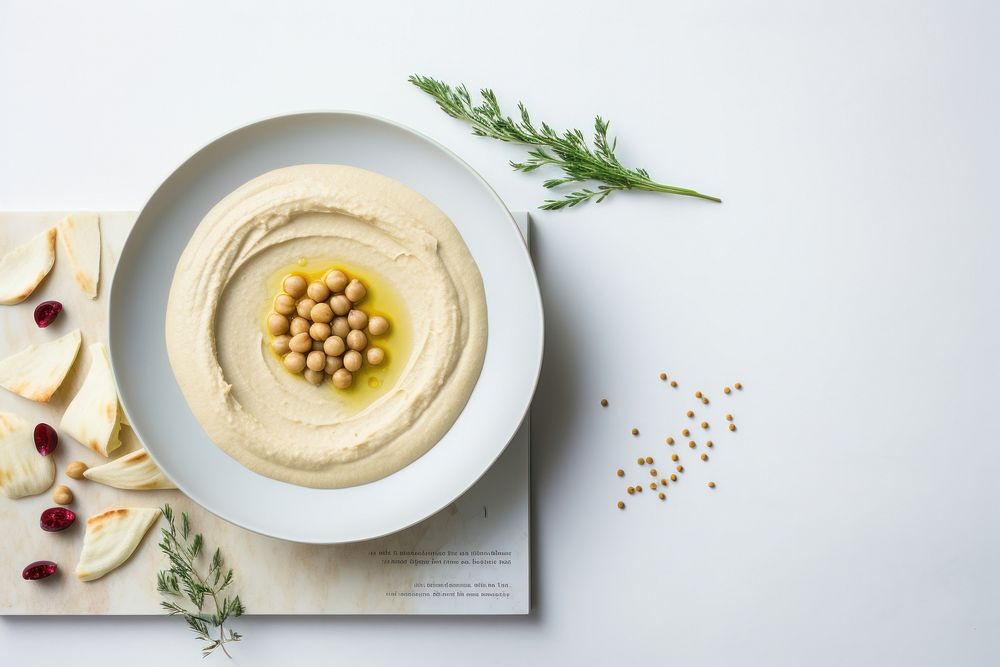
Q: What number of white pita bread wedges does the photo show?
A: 7